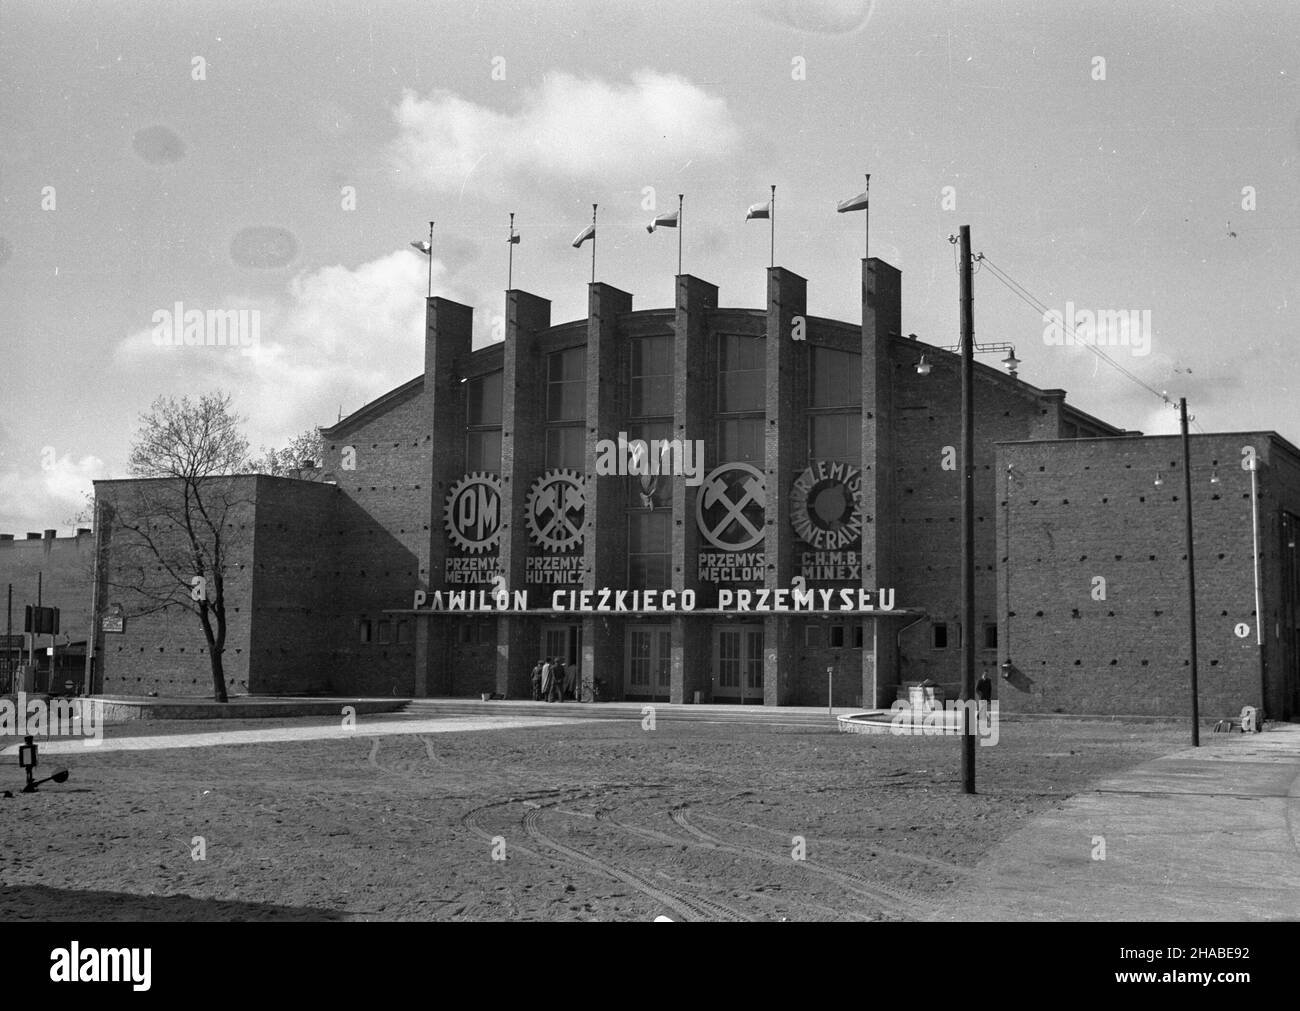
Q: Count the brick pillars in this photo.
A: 6